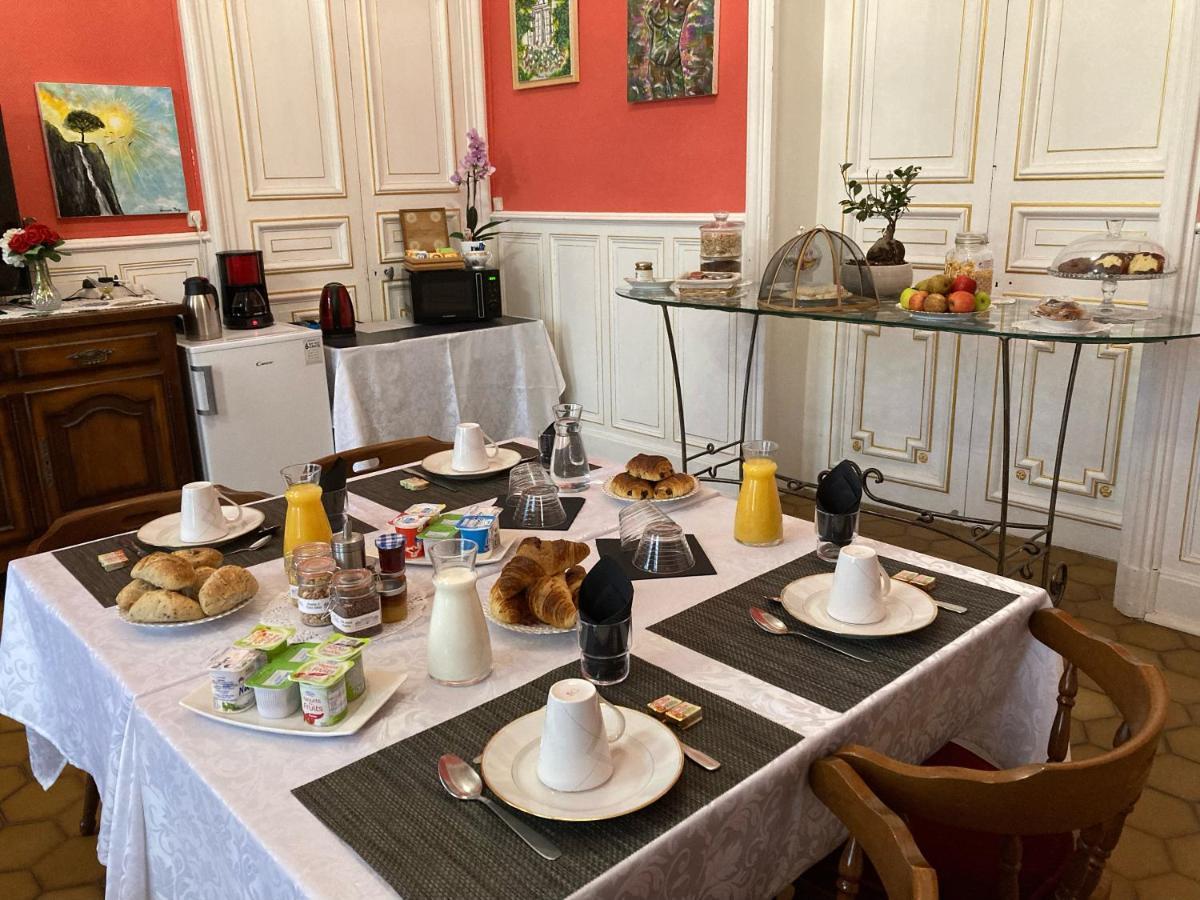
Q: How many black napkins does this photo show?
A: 4